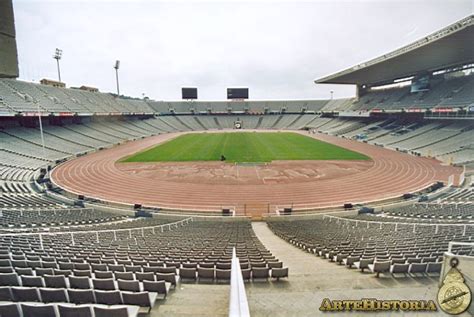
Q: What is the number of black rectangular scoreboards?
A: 2